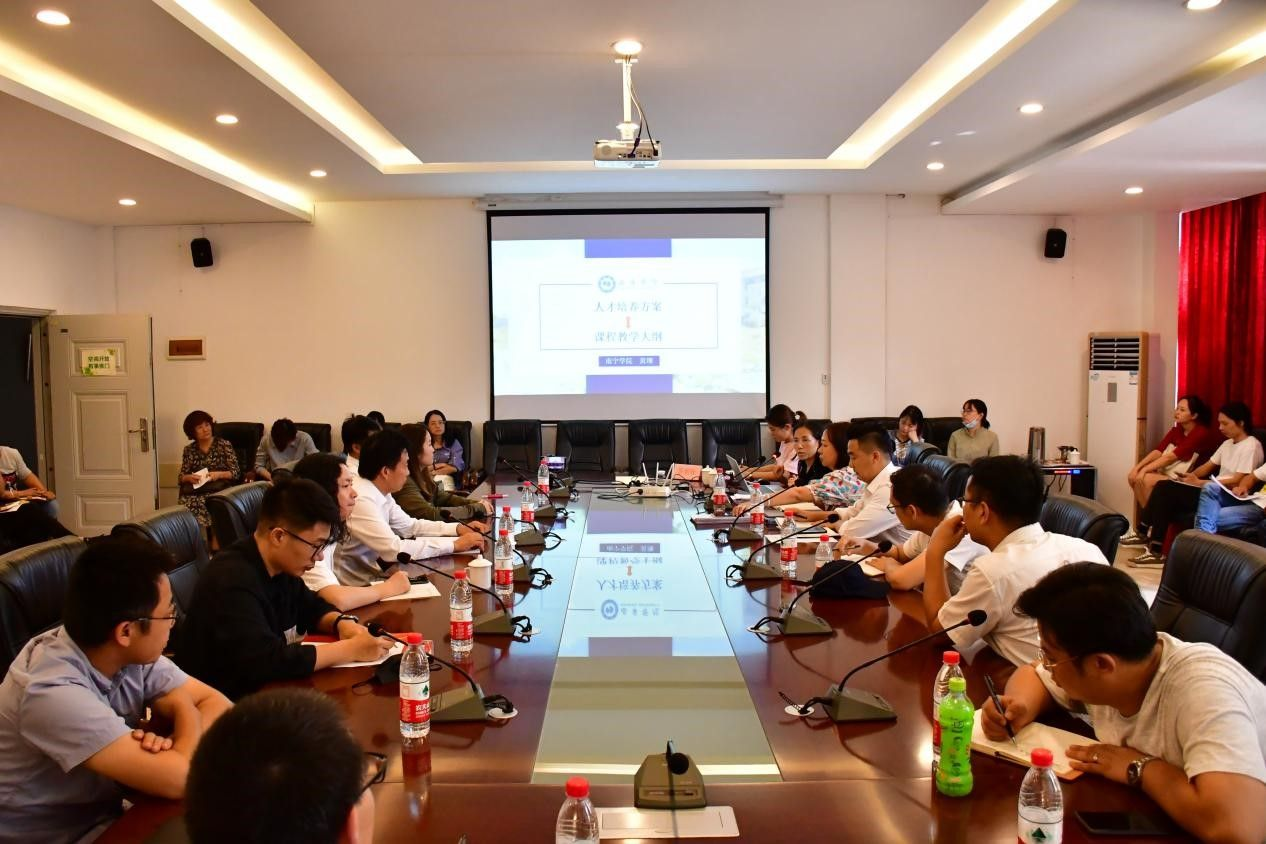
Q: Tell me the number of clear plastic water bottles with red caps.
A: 13